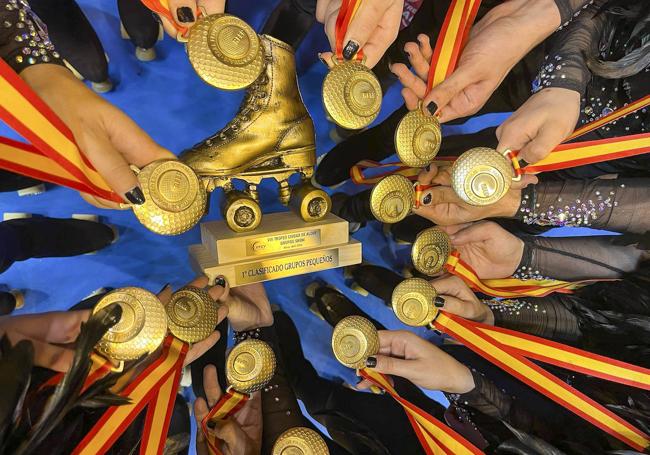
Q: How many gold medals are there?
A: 13